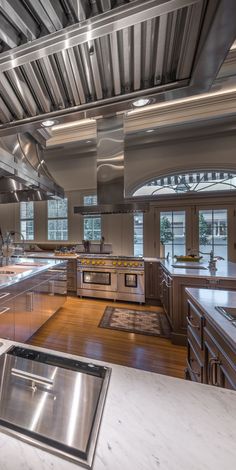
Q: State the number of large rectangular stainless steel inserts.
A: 1